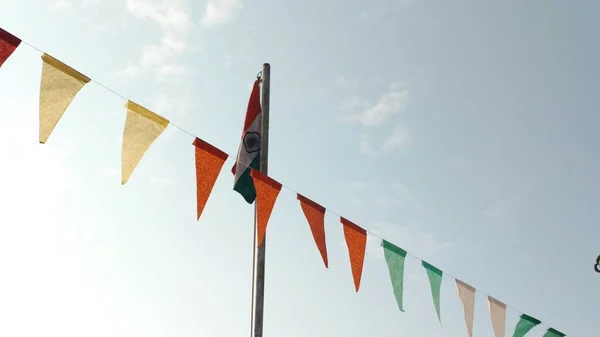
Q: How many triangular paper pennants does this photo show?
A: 13